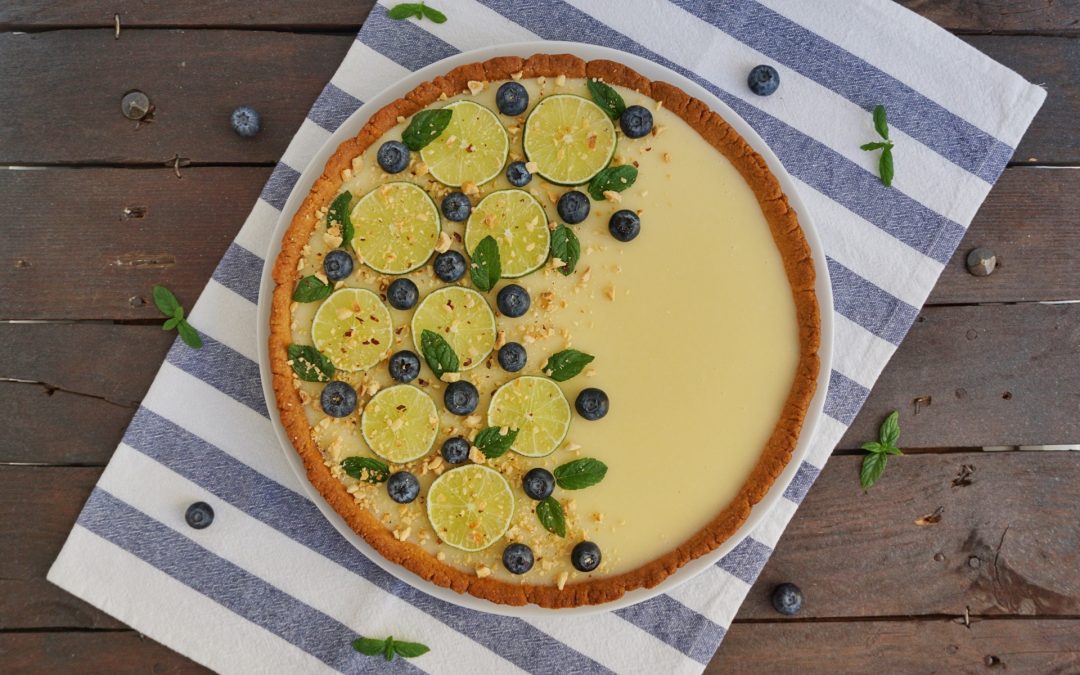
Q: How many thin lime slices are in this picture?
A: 9